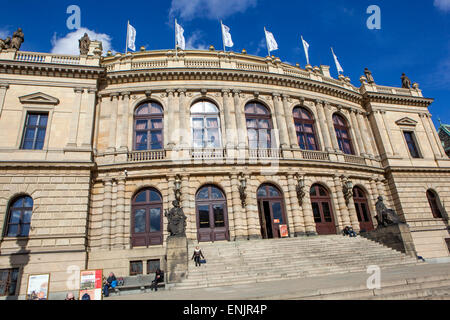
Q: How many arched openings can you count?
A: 12